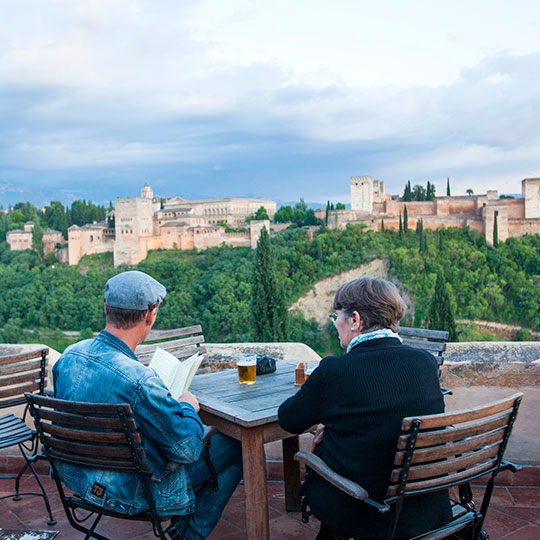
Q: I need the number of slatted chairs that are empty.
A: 3